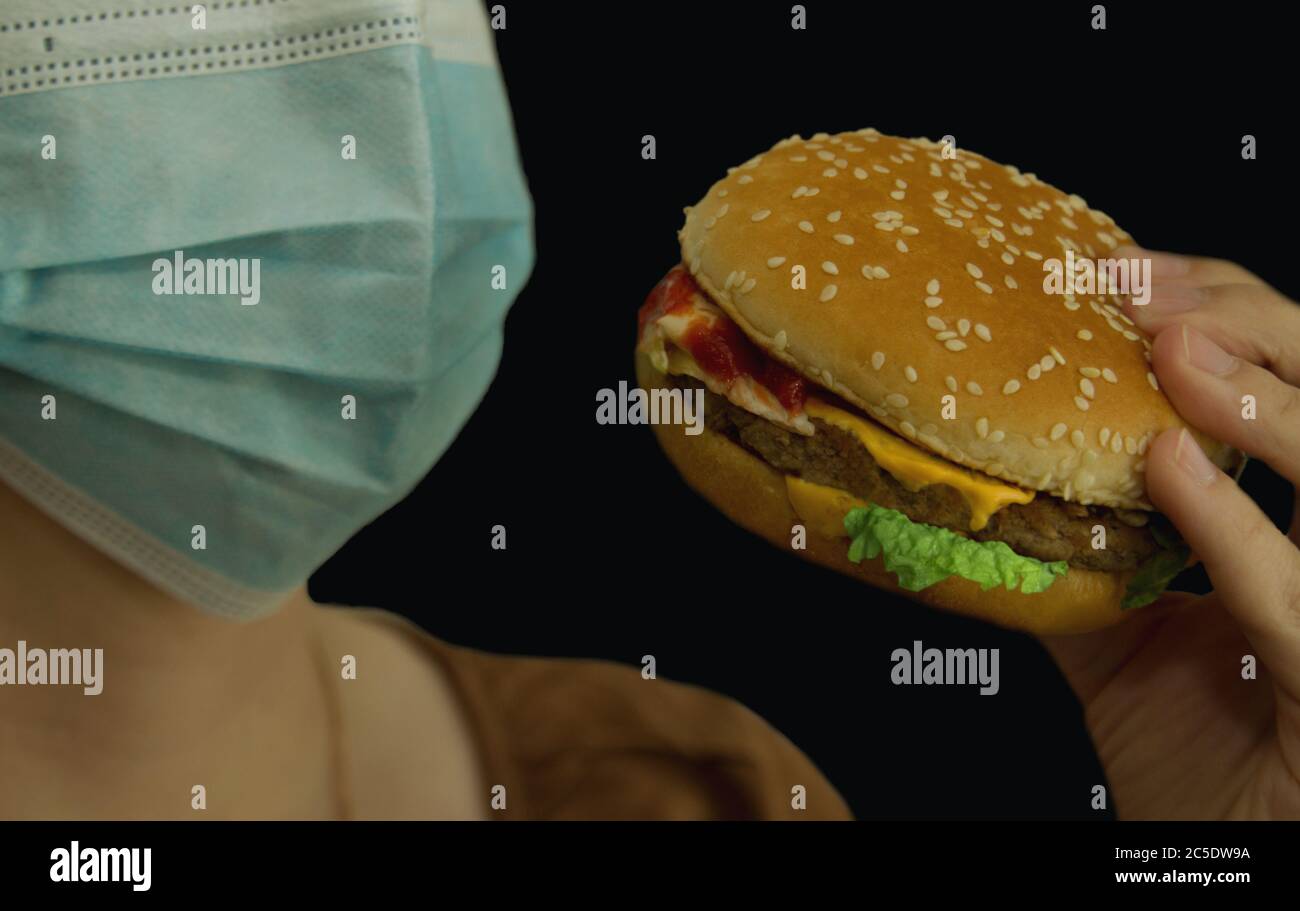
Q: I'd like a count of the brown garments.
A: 1